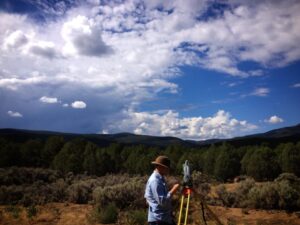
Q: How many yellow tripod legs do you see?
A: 2